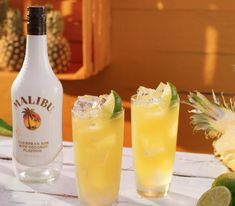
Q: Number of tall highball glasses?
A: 2